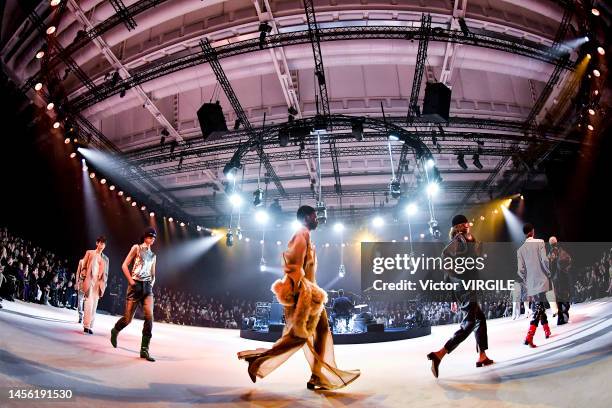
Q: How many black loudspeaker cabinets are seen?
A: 2